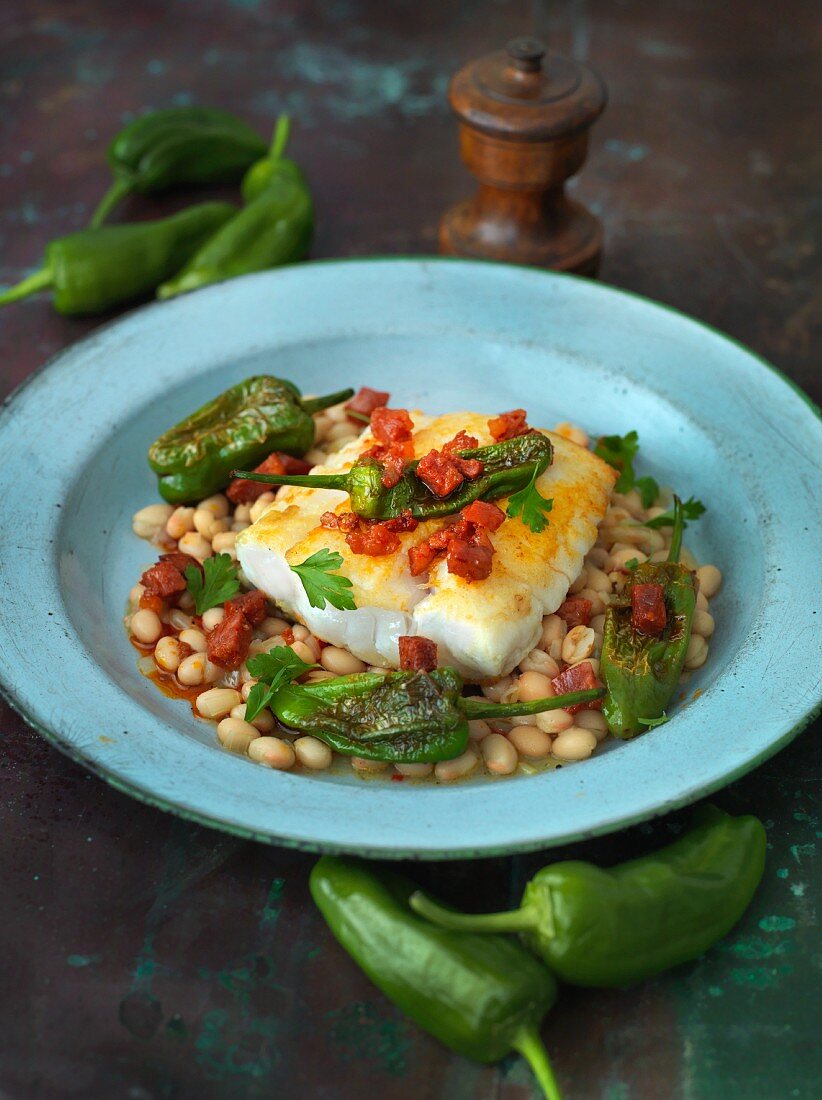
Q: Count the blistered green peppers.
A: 4